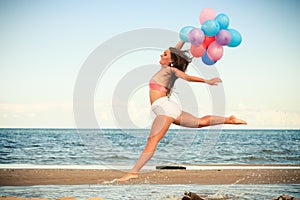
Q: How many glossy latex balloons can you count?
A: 11